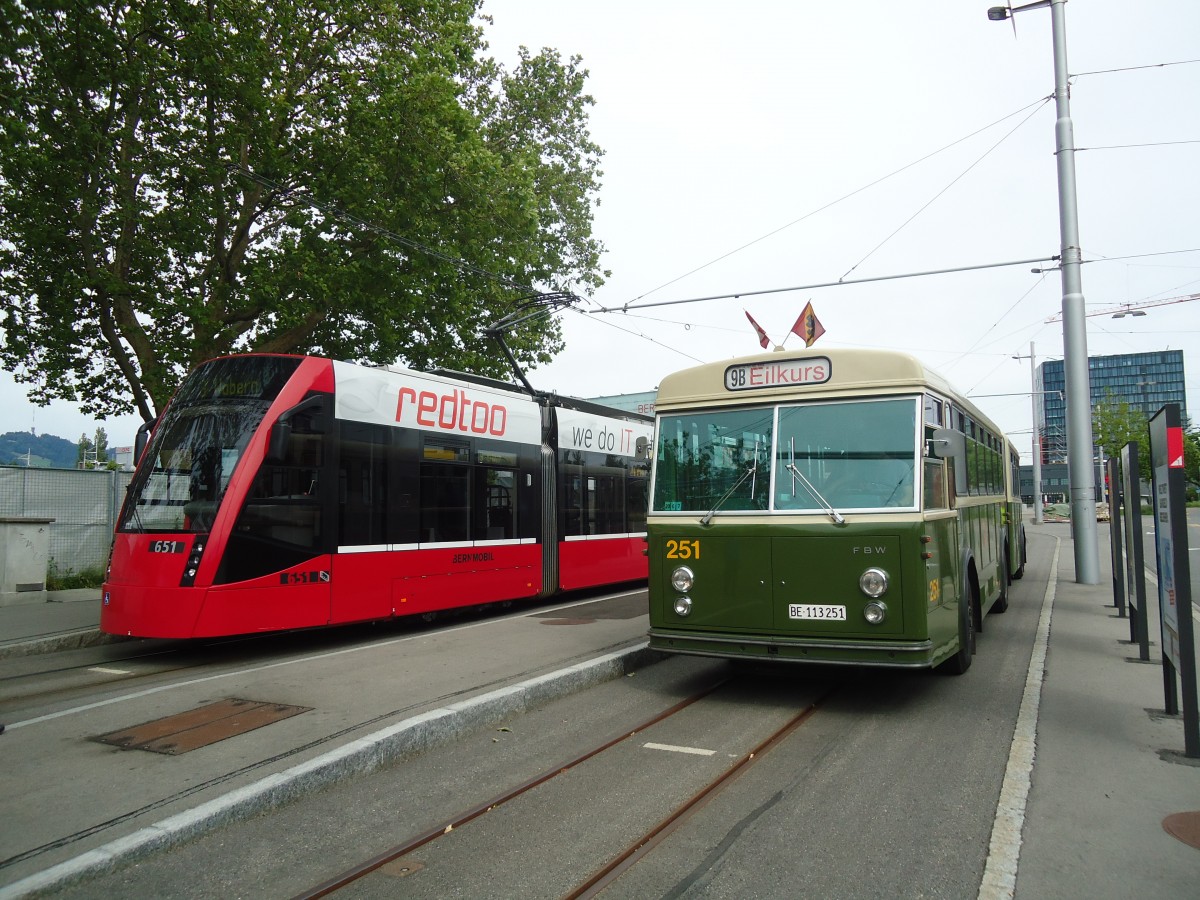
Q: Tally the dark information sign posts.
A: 3